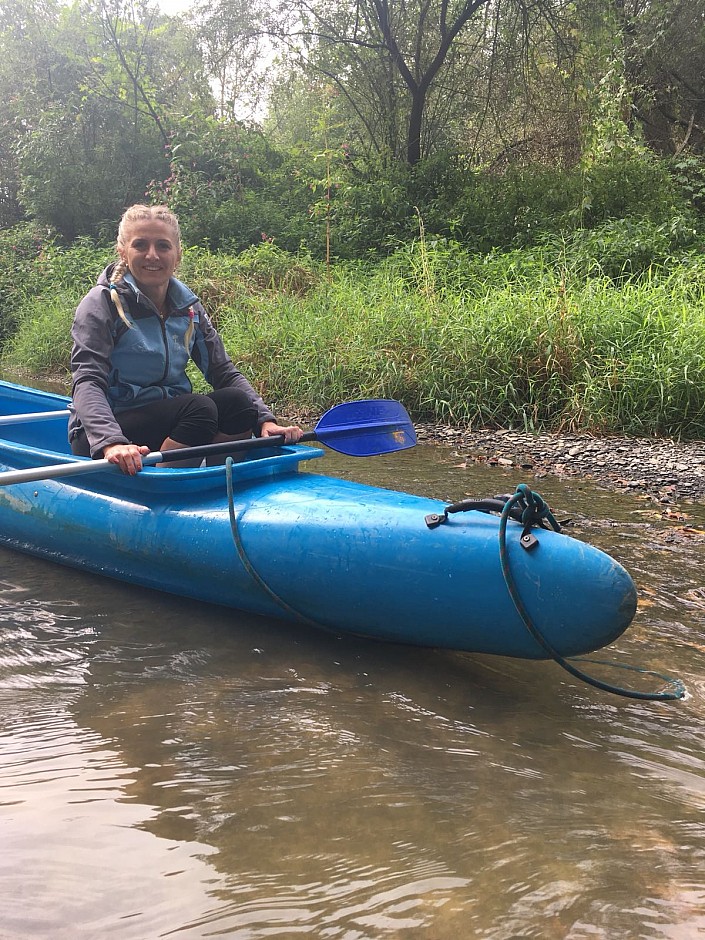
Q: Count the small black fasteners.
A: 2